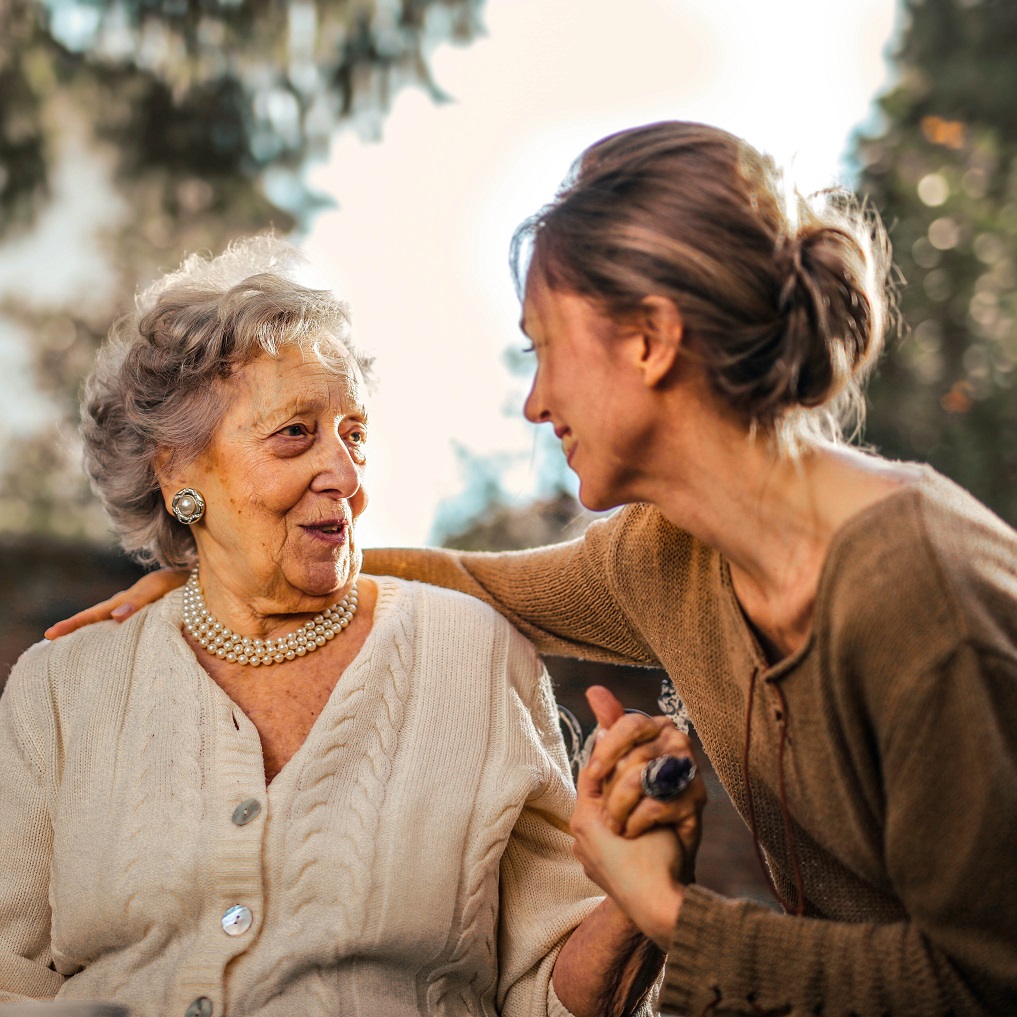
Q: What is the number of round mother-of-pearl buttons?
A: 3